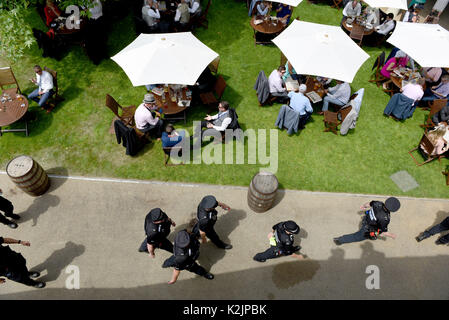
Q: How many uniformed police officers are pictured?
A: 8